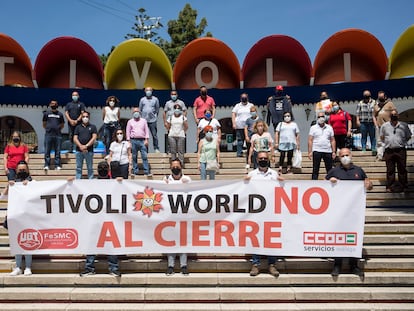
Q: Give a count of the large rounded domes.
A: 7